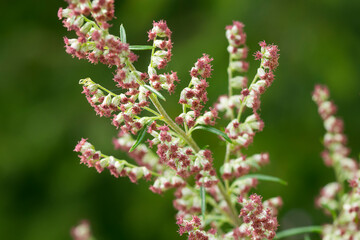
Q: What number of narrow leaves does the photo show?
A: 8